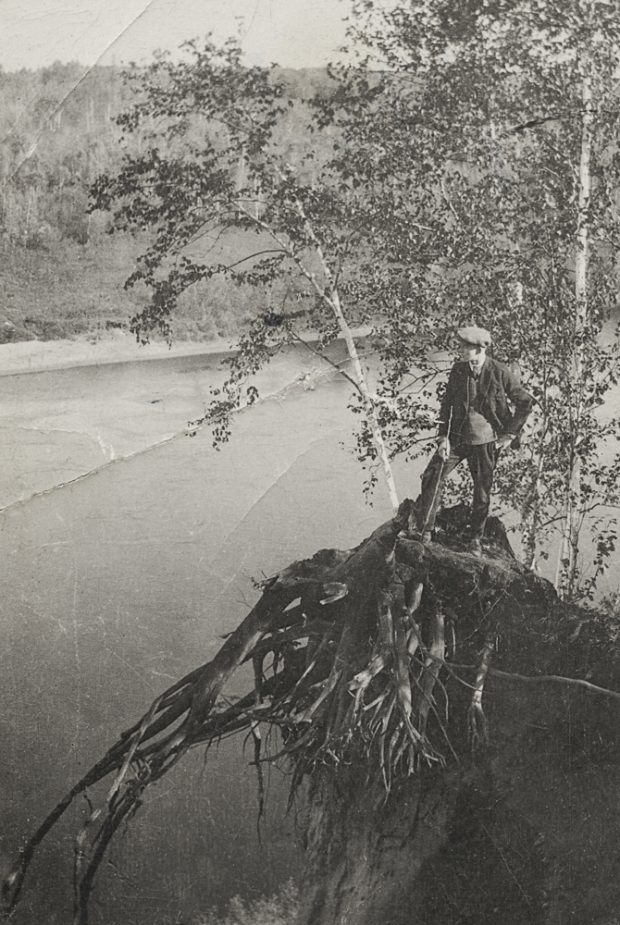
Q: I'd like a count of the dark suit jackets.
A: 1